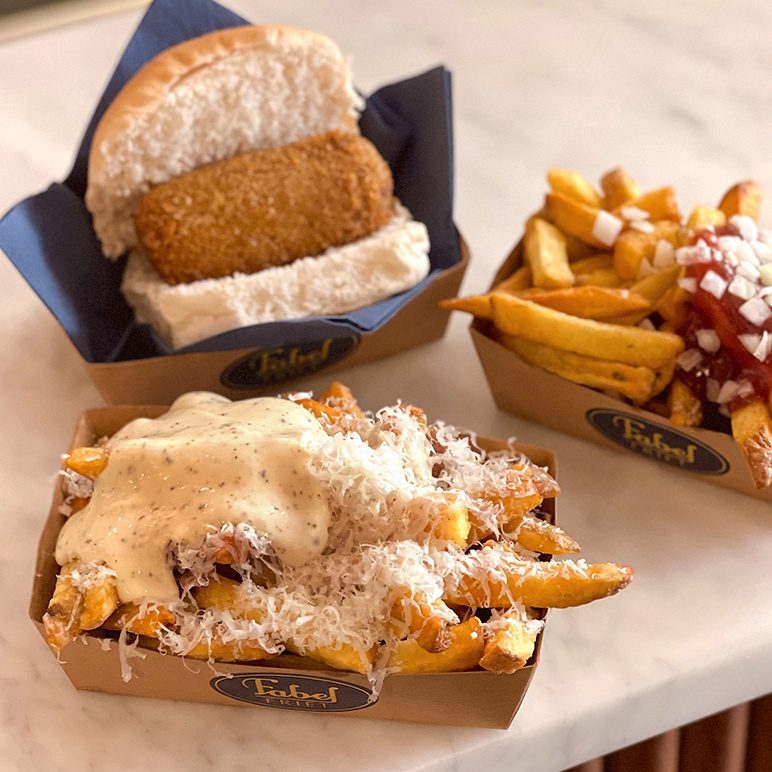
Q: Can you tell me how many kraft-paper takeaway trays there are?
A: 3